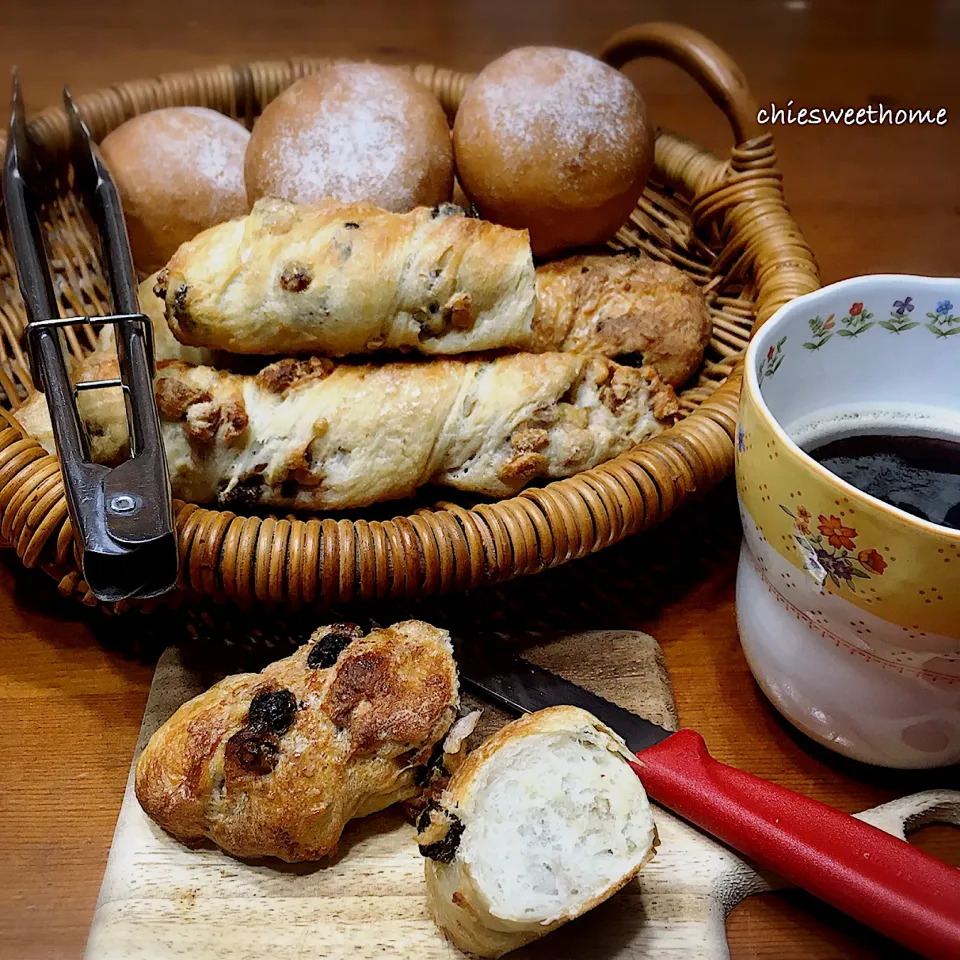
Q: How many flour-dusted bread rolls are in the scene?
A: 3